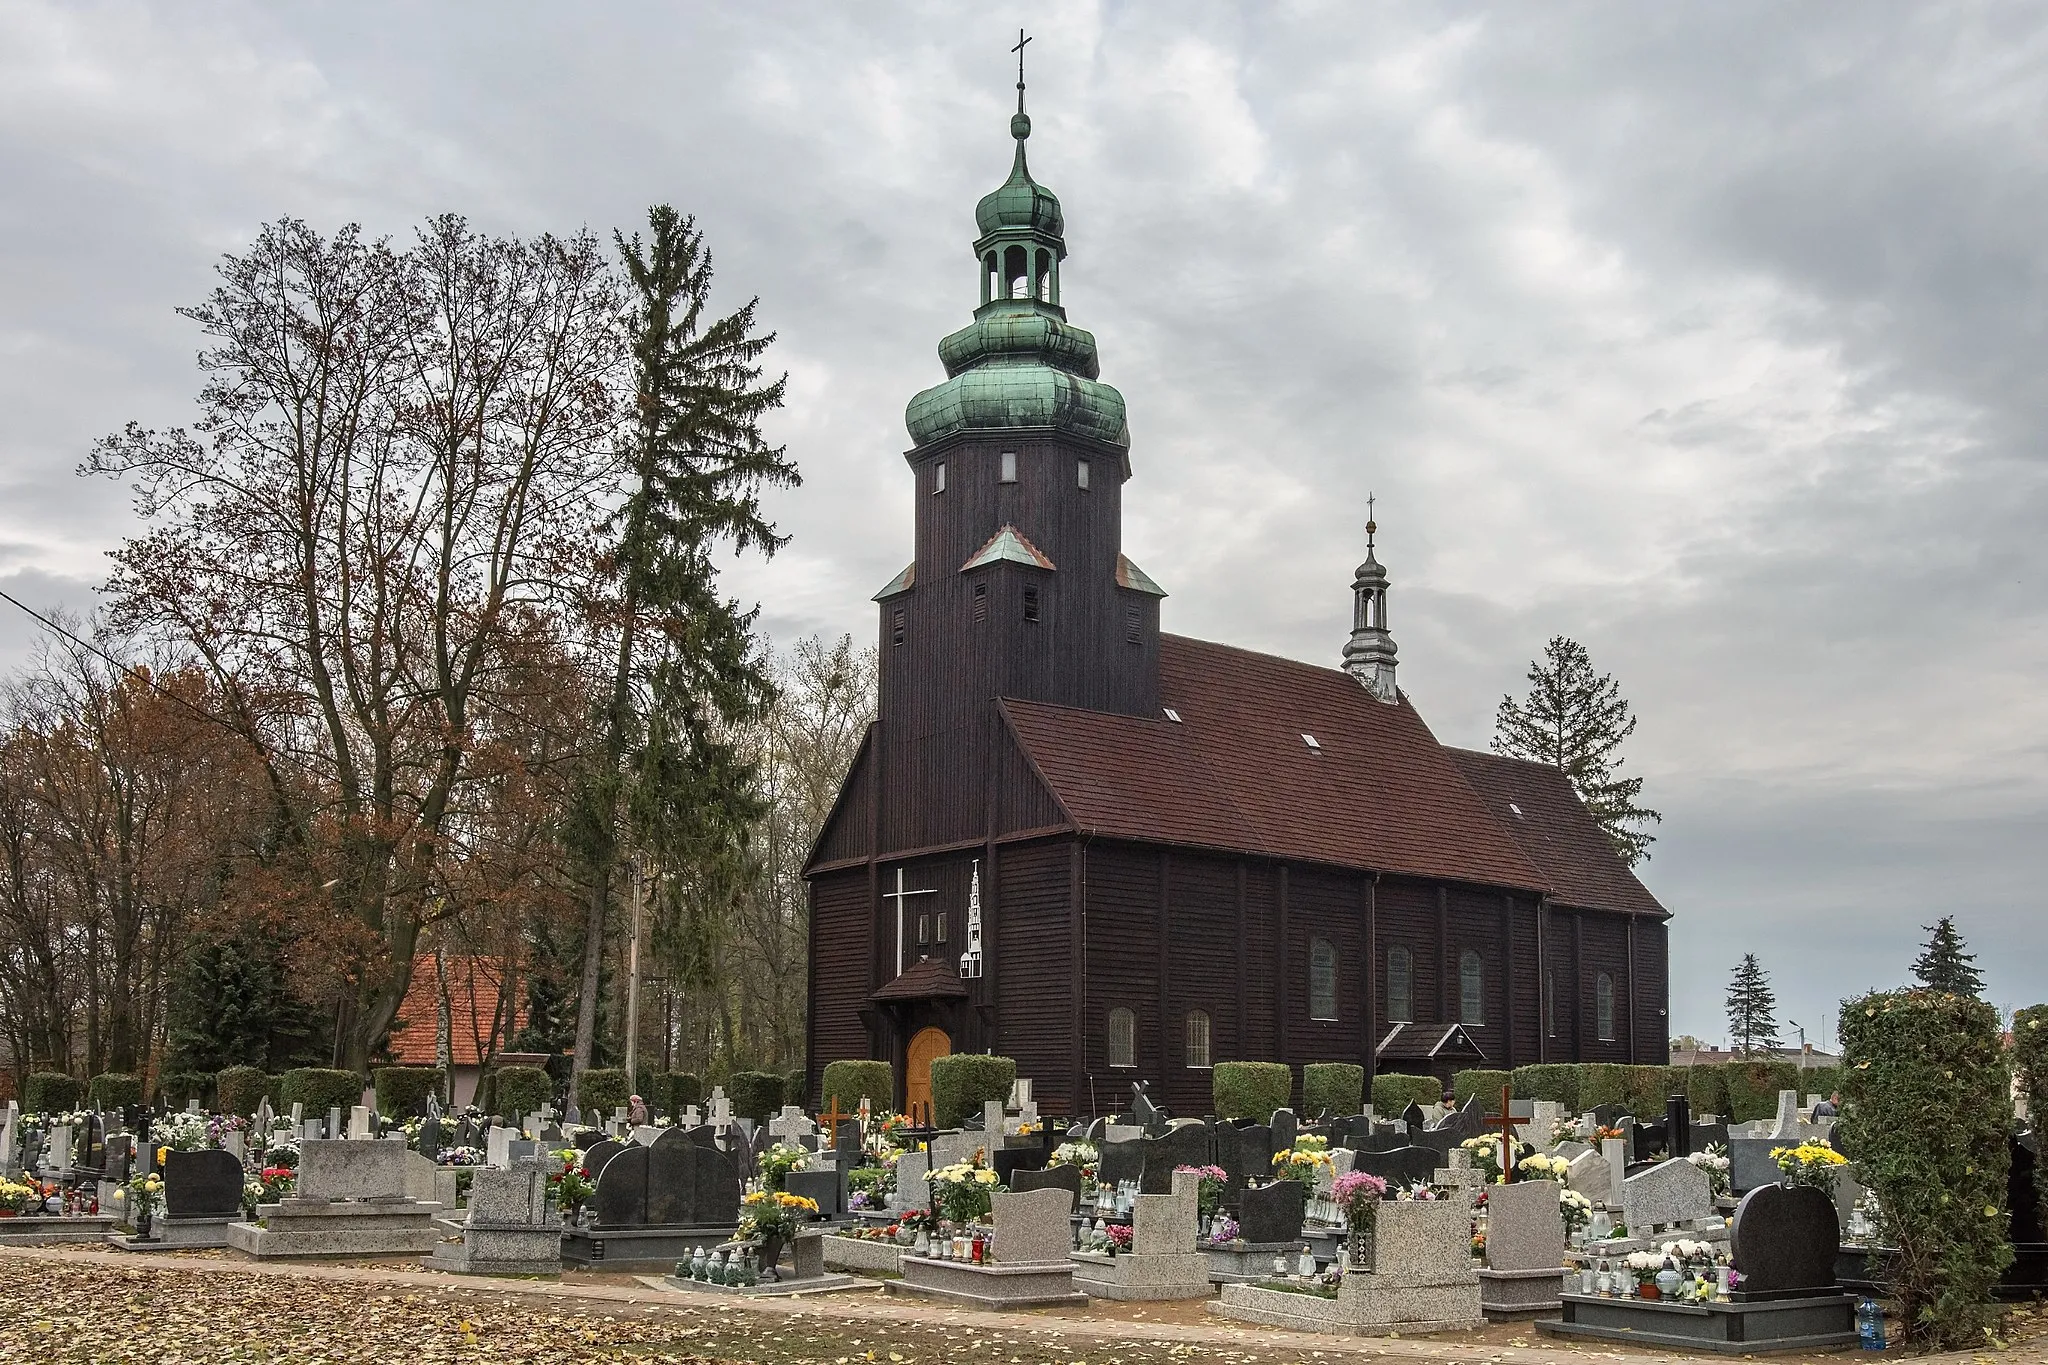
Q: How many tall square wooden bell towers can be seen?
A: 1